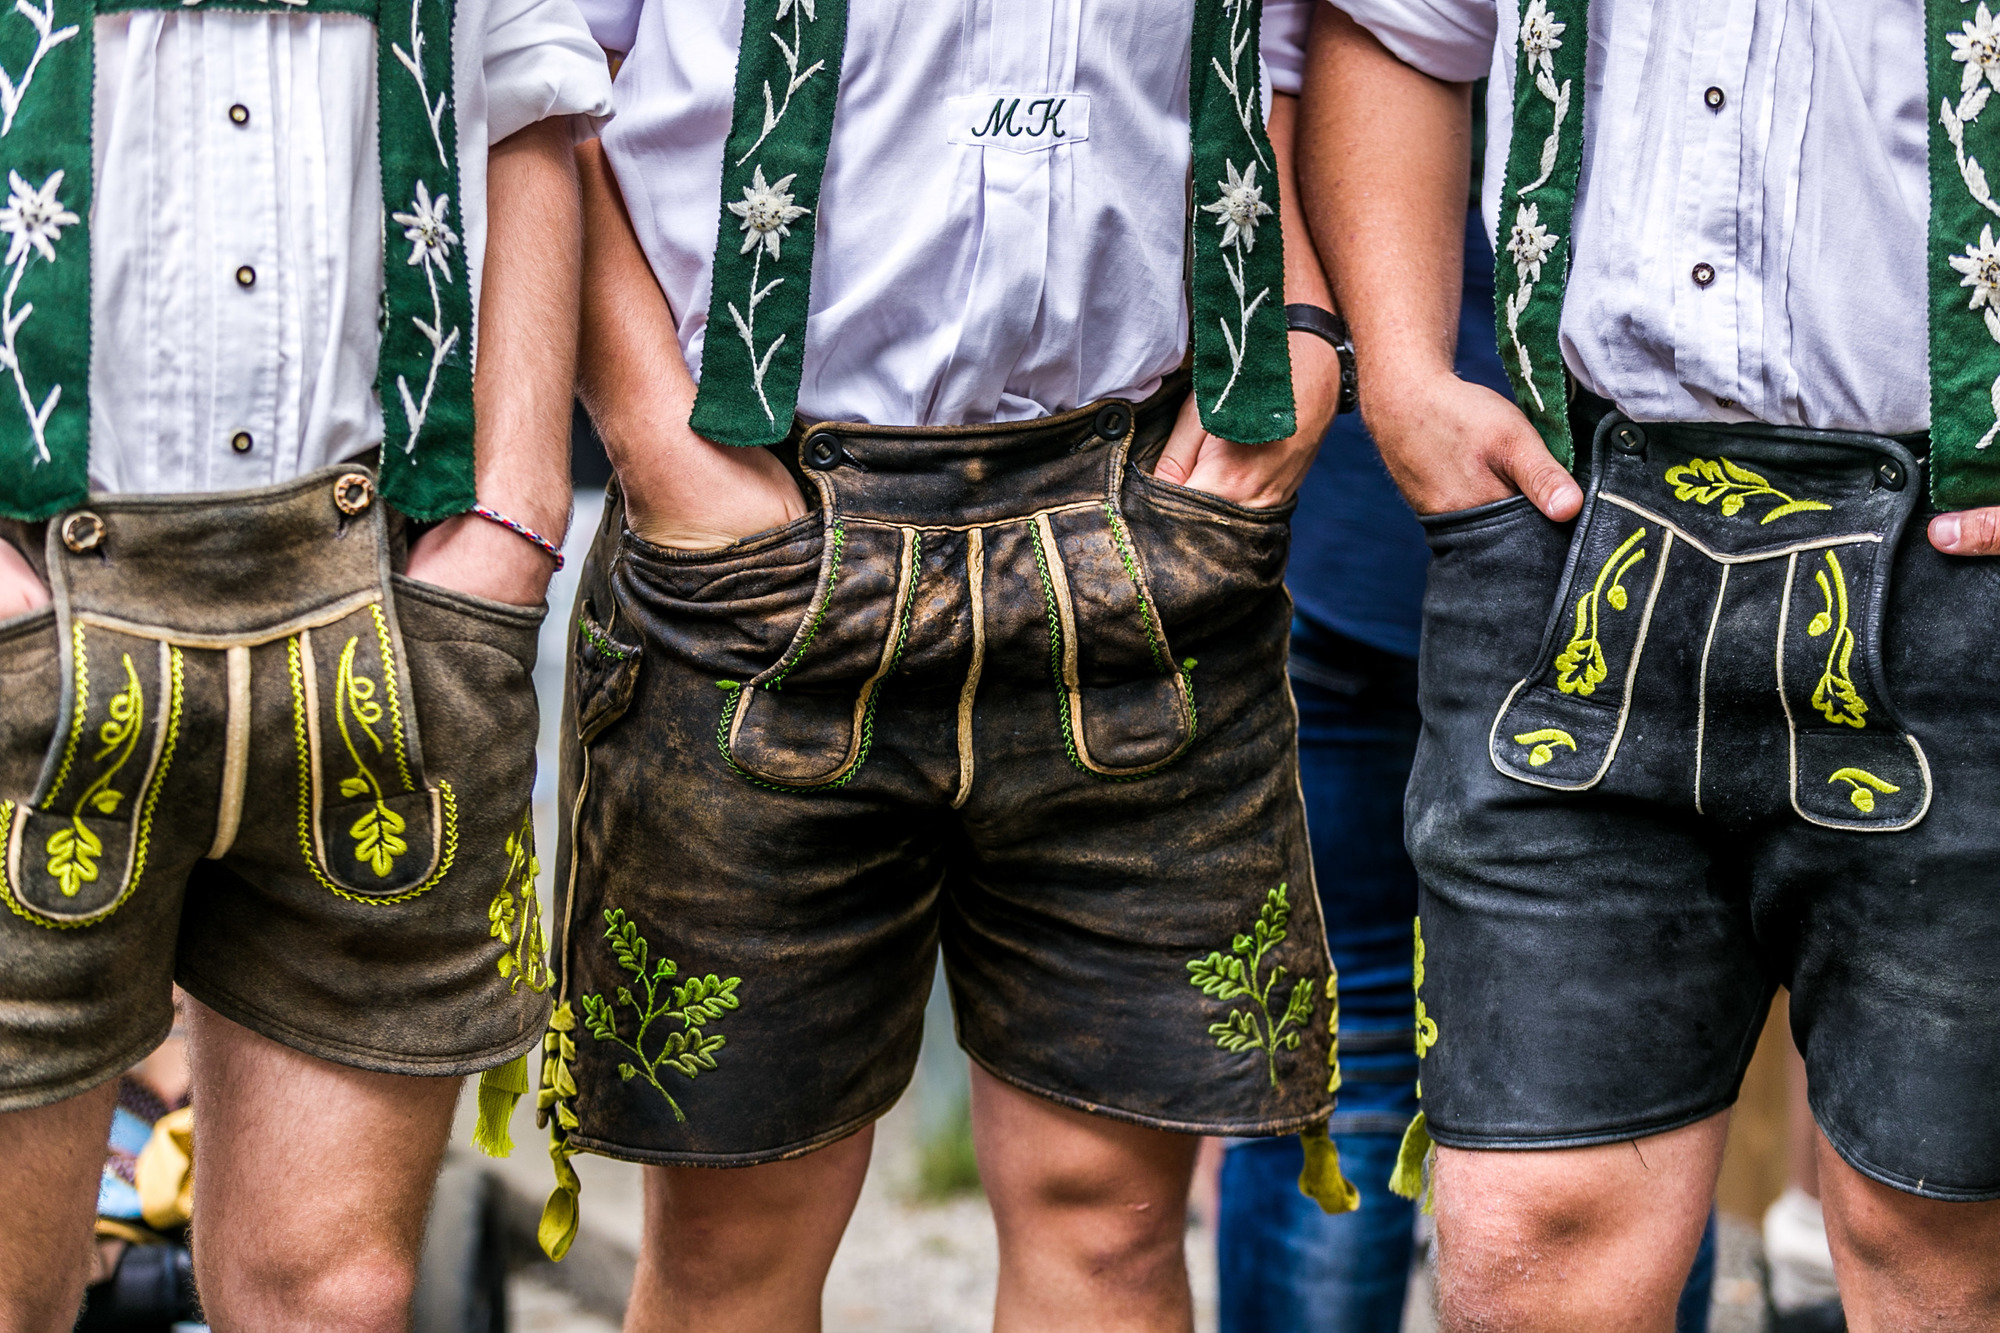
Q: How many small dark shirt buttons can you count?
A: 5